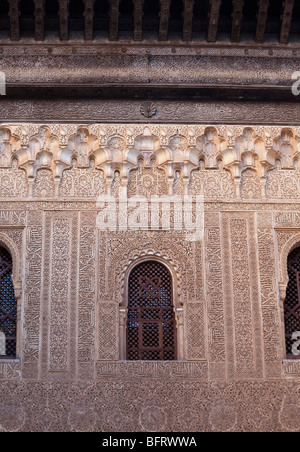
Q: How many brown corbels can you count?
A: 12